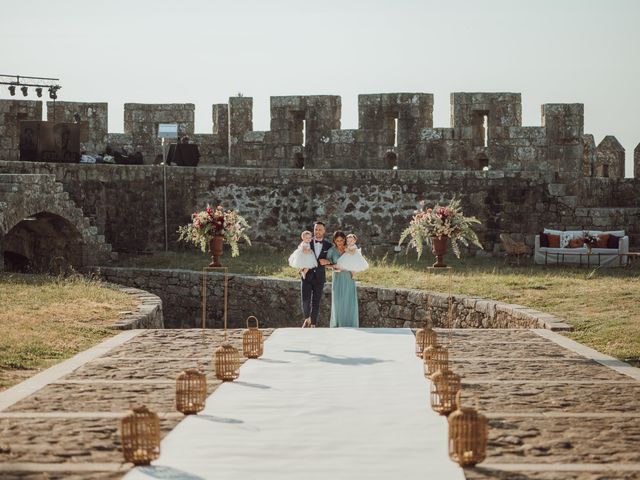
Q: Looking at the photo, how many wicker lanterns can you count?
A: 8